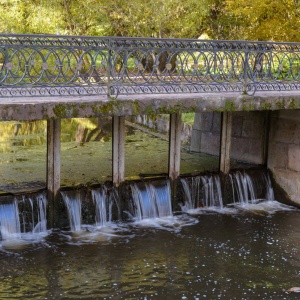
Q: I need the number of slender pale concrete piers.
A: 4